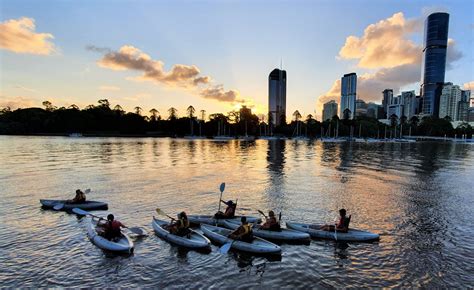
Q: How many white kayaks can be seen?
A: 7